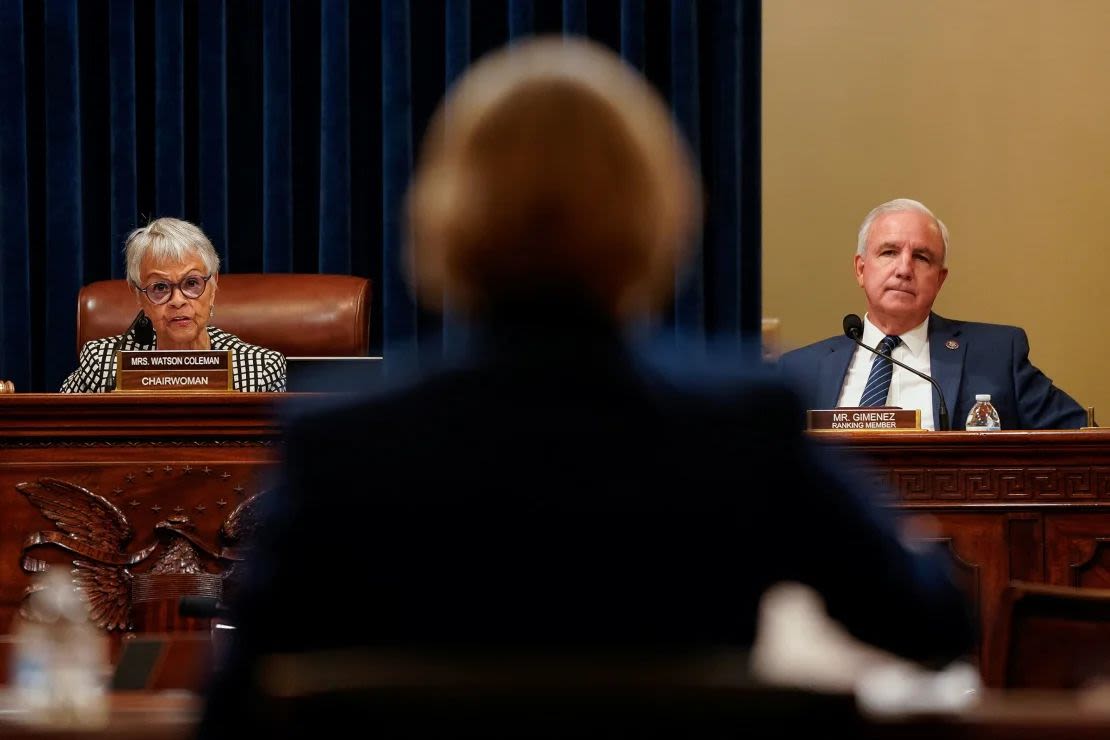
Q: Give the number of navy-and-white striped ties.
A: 1